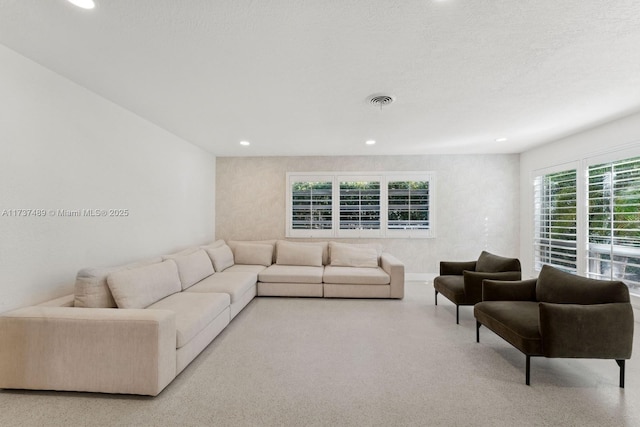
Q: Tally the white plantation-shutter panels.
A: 5